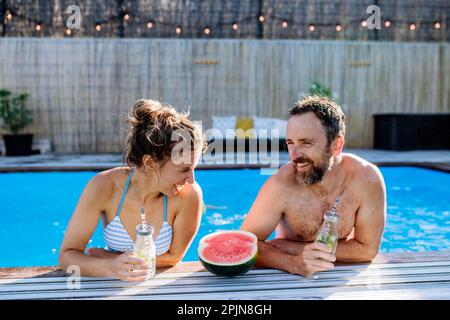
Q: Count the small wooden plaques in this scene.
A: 2